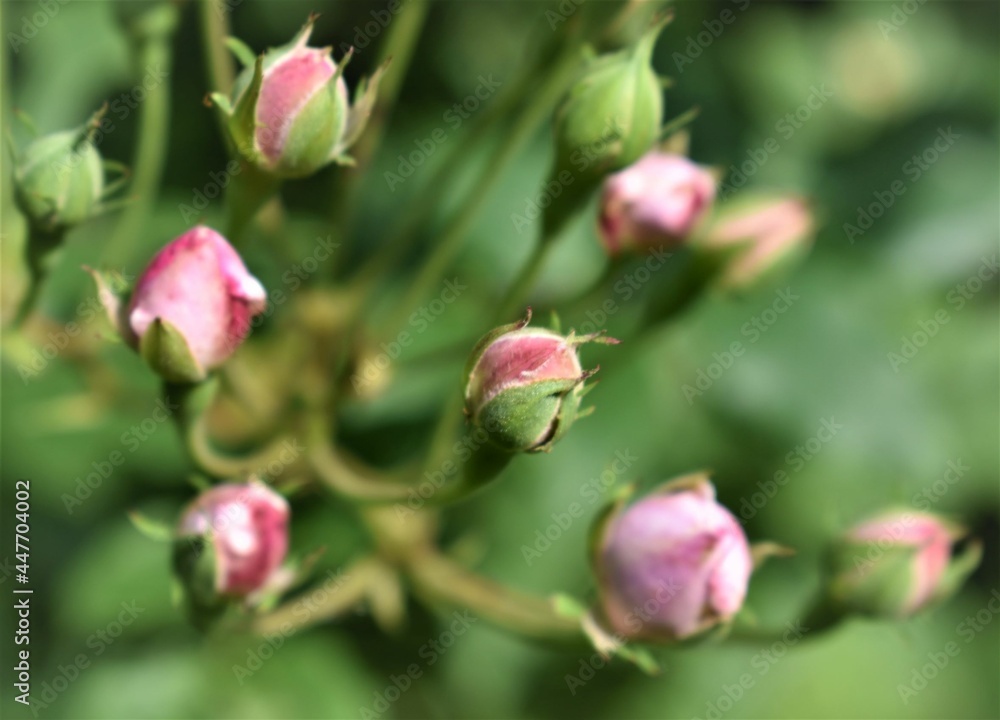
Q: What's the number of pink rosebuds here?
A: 8